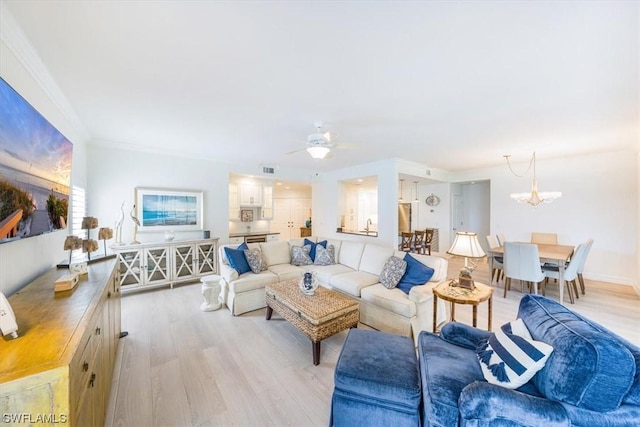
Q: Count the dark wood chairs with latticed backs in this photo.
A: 3